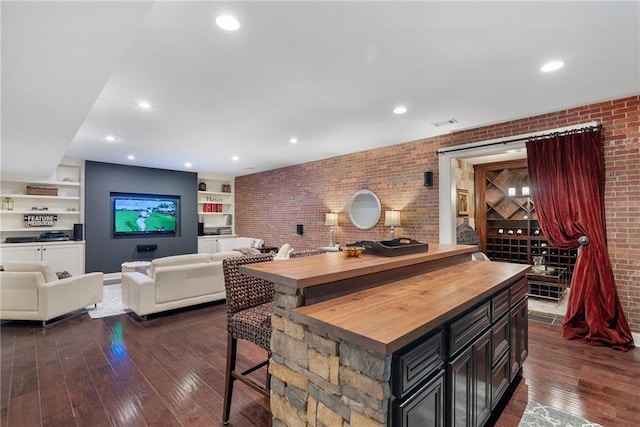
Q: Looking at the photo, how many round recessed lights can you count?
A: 9